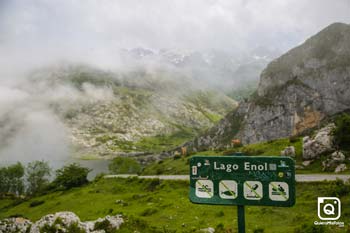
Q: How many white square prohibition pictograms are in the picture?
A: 4